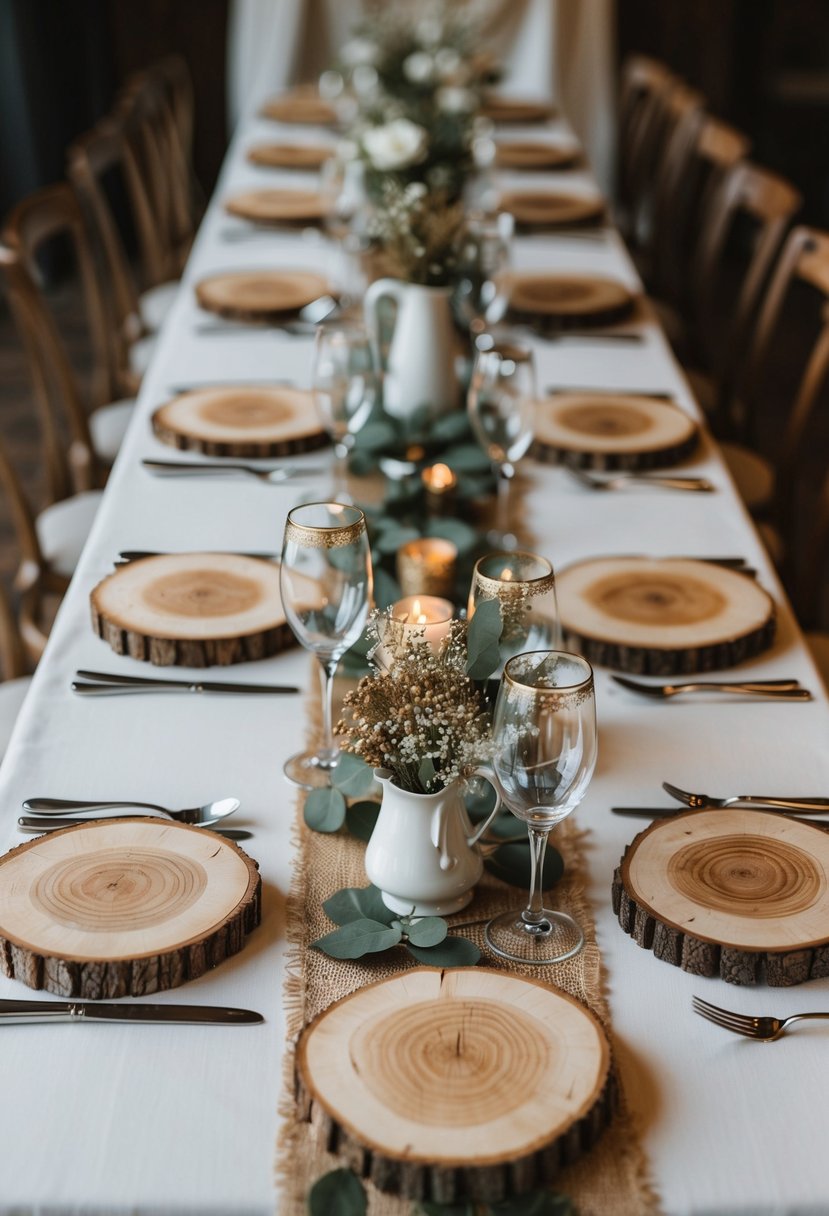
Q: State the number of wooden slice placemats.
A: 15